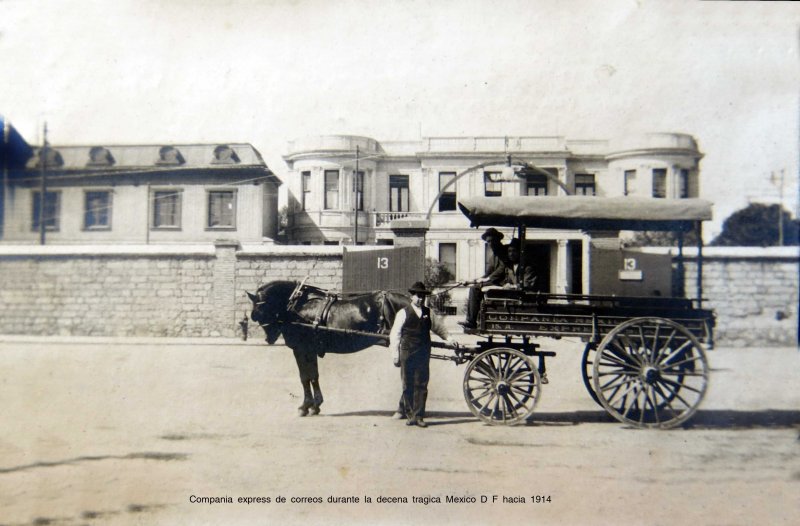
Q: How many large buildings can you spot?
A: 2